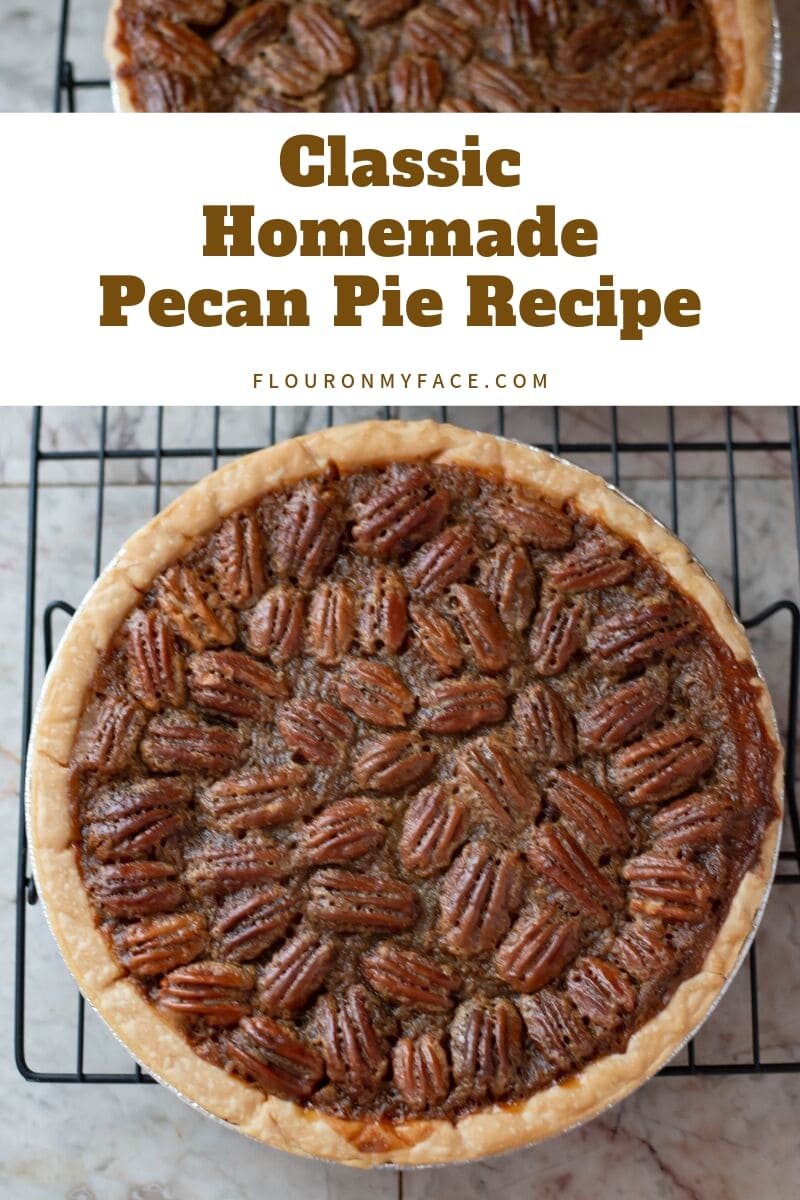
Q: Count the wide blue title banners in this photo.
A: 0